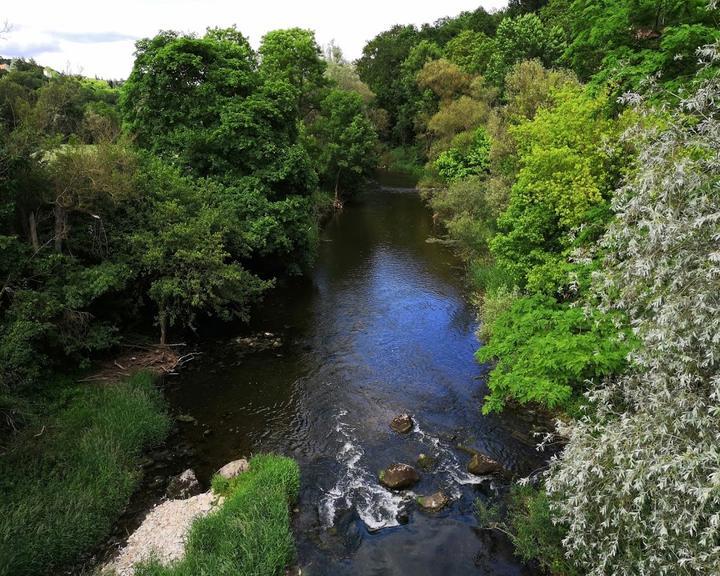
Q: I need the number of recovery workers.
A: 0